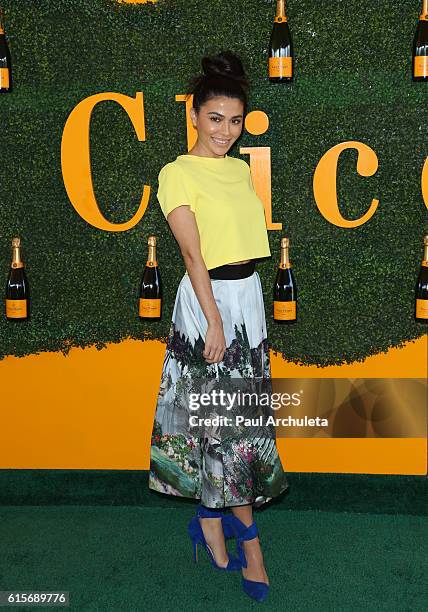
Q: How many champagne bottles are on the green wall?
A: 7